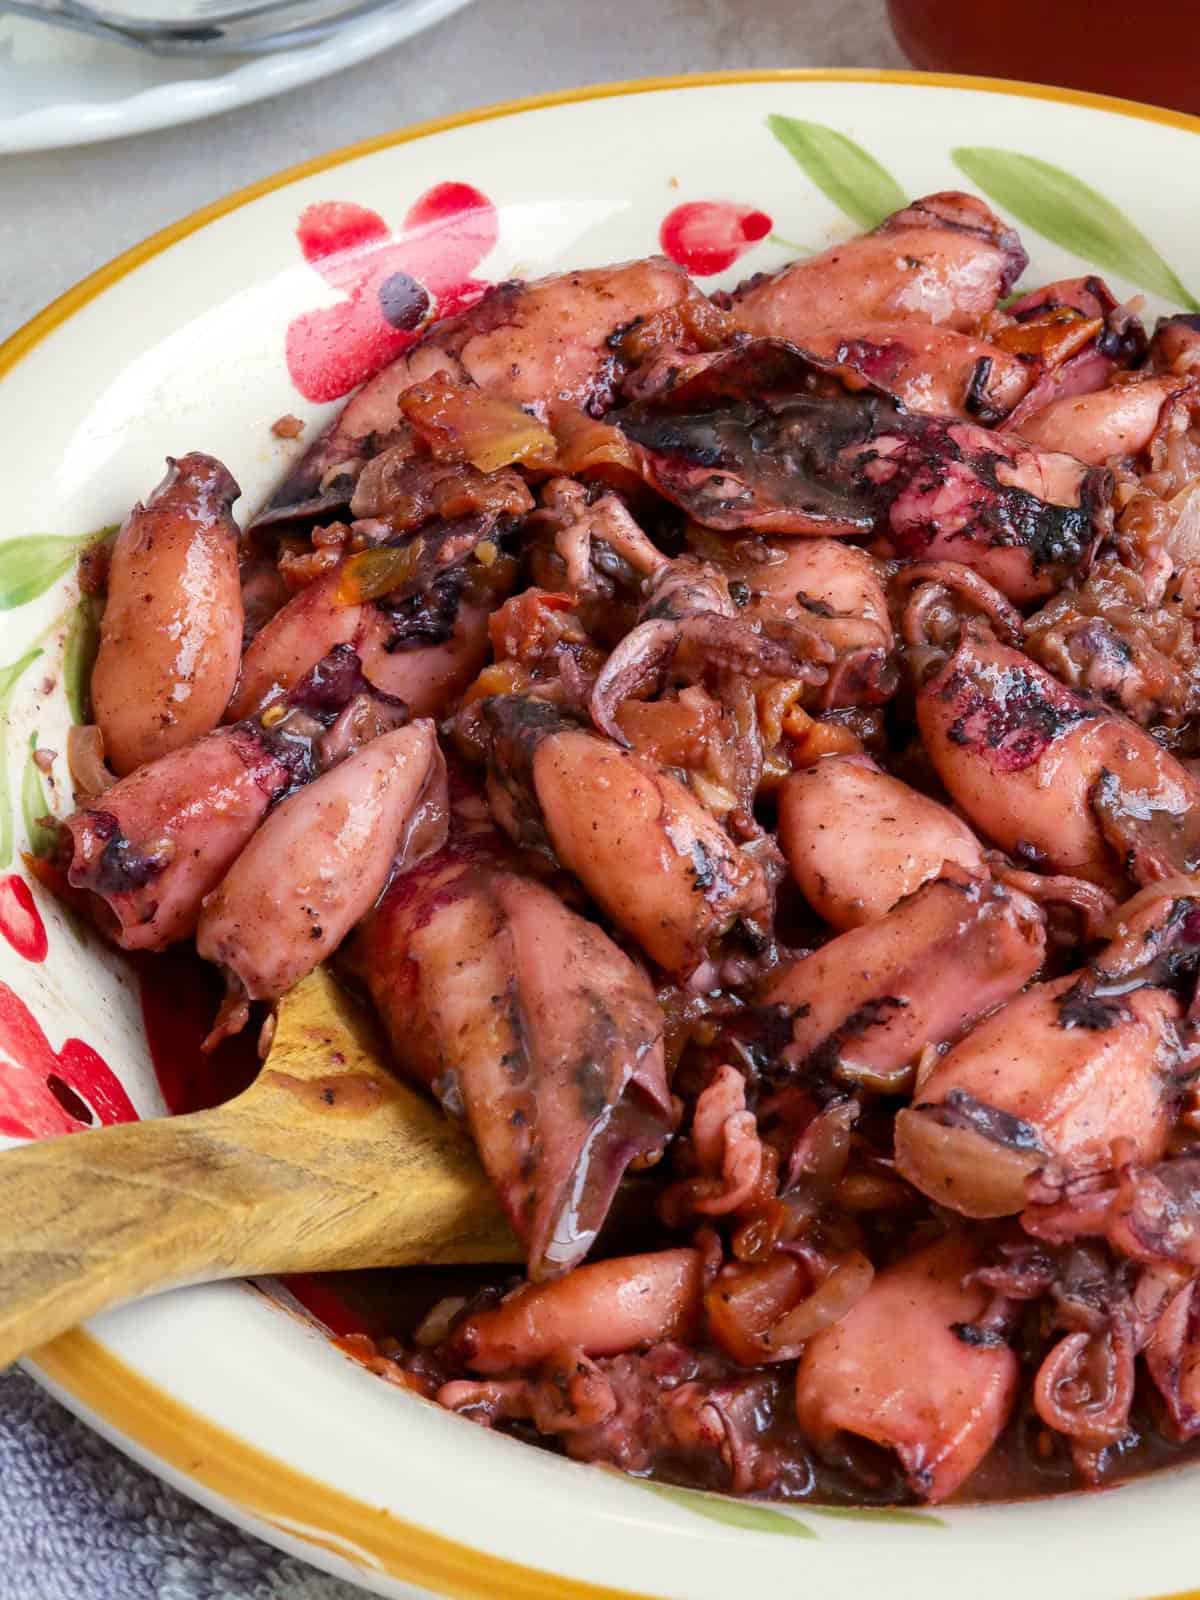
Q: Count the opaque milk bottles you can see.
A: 0